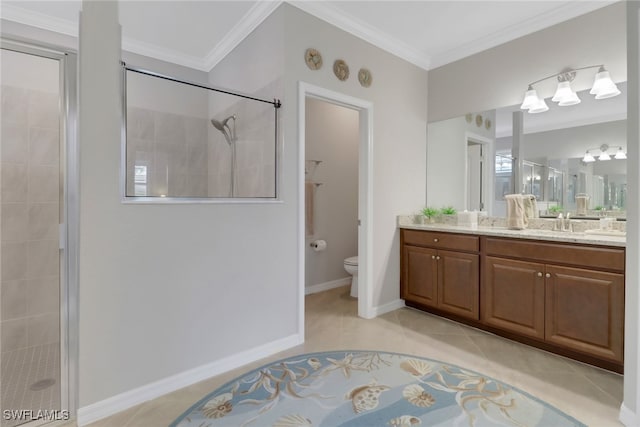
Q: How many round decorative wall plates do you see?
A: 3